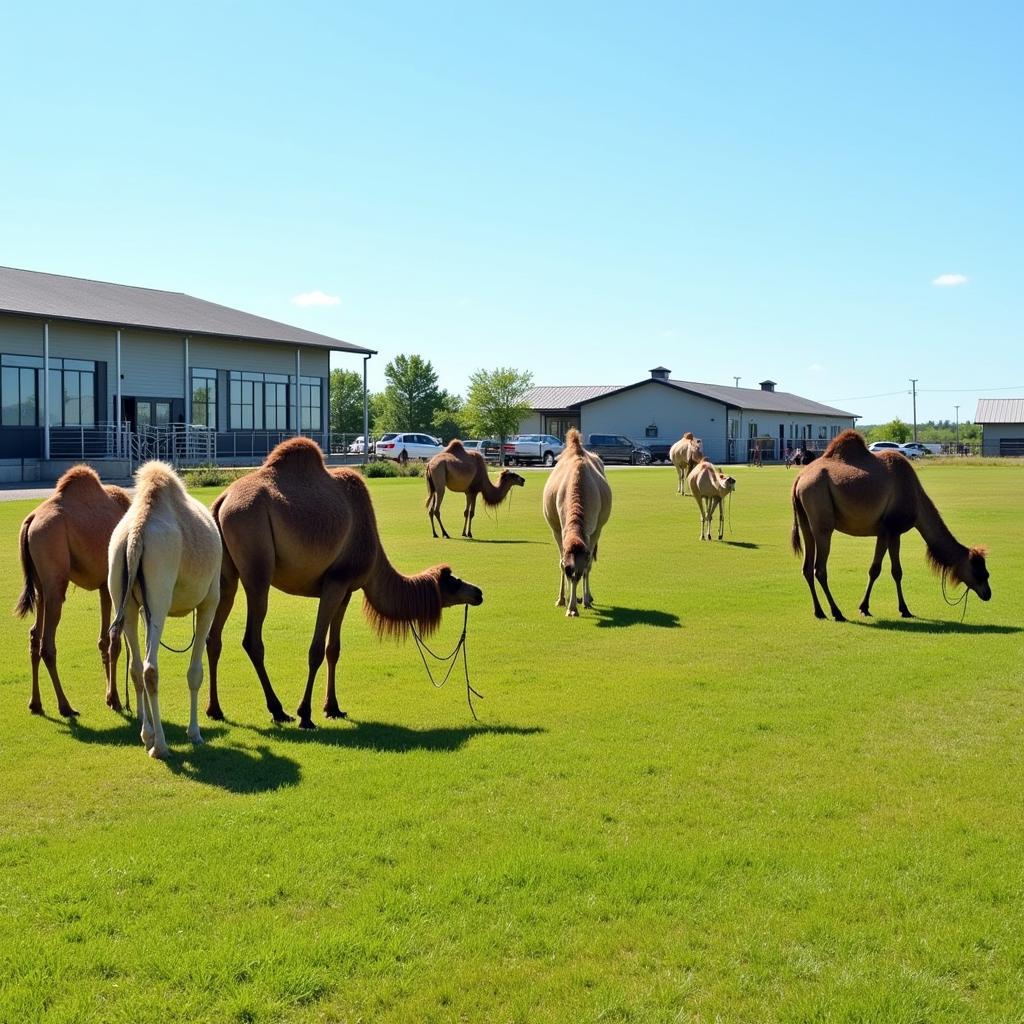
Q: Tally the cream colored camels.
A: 4